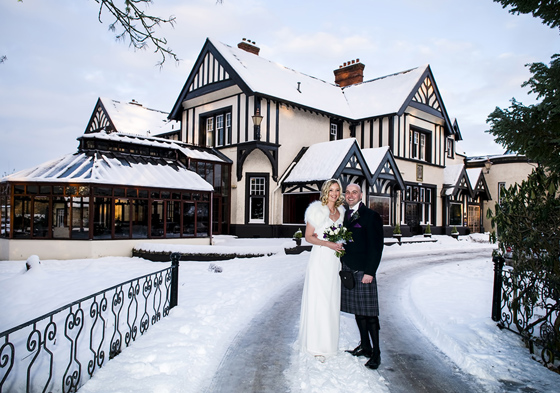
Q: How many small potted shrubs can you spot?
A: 4